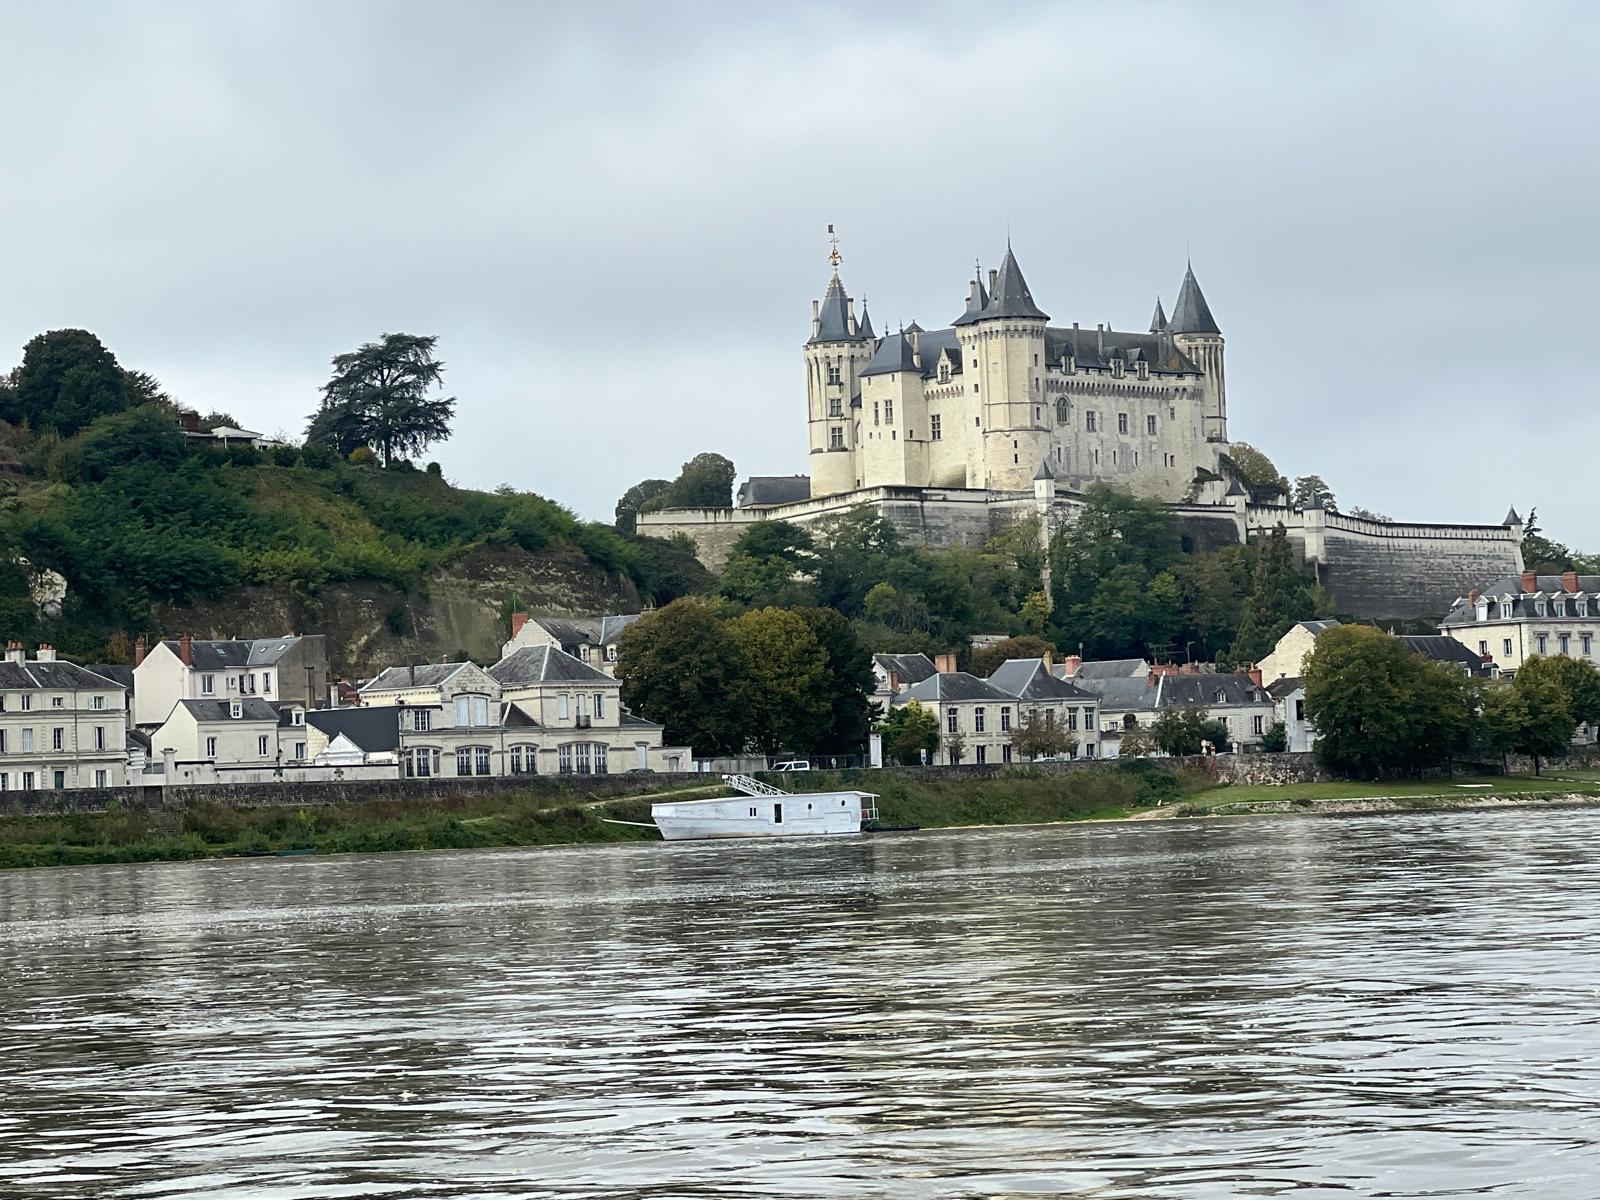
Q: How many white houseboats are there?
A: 1